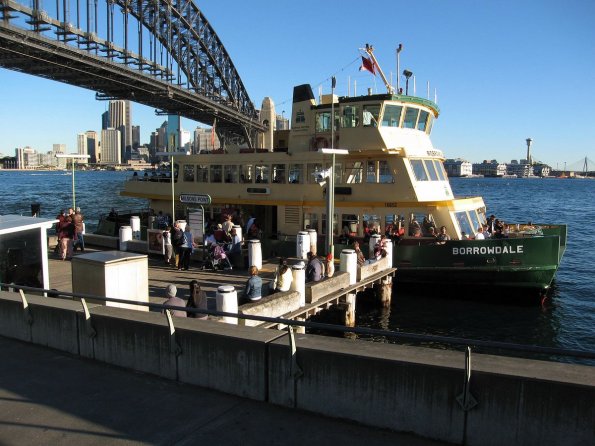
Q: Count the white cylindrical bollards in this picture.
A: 12